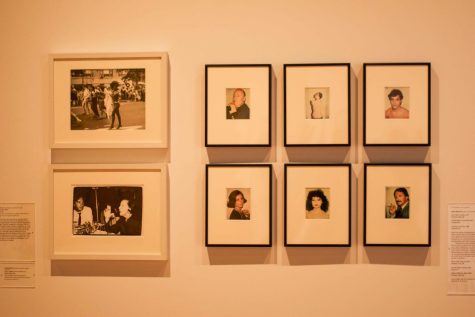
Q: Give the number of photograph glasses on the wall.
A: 8